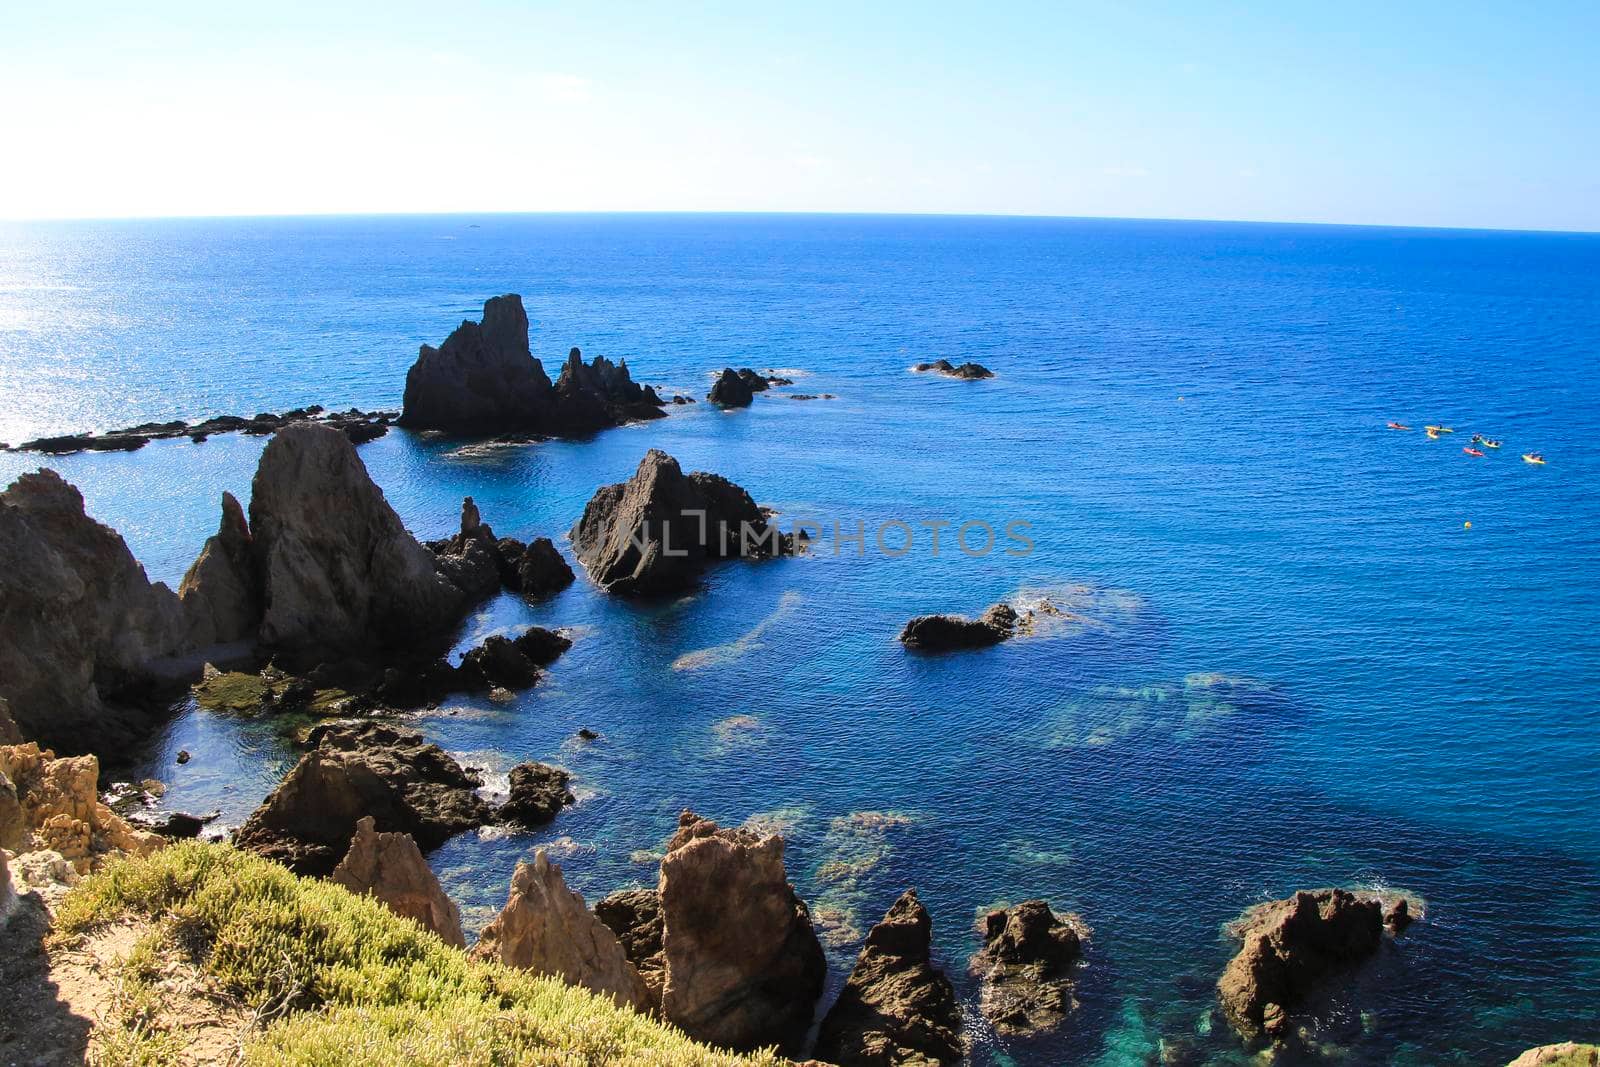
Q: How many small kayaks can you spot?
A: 7